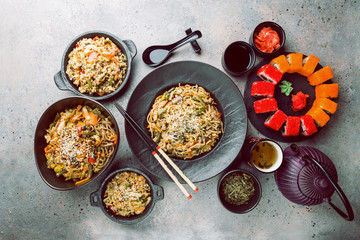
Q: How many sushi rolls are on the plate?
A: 13